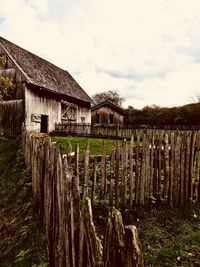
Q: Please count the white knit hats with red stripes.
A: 0